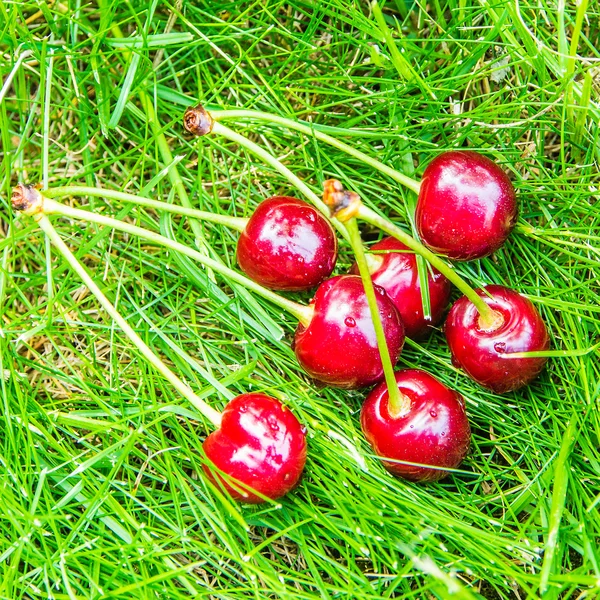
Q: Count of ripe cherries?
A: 7